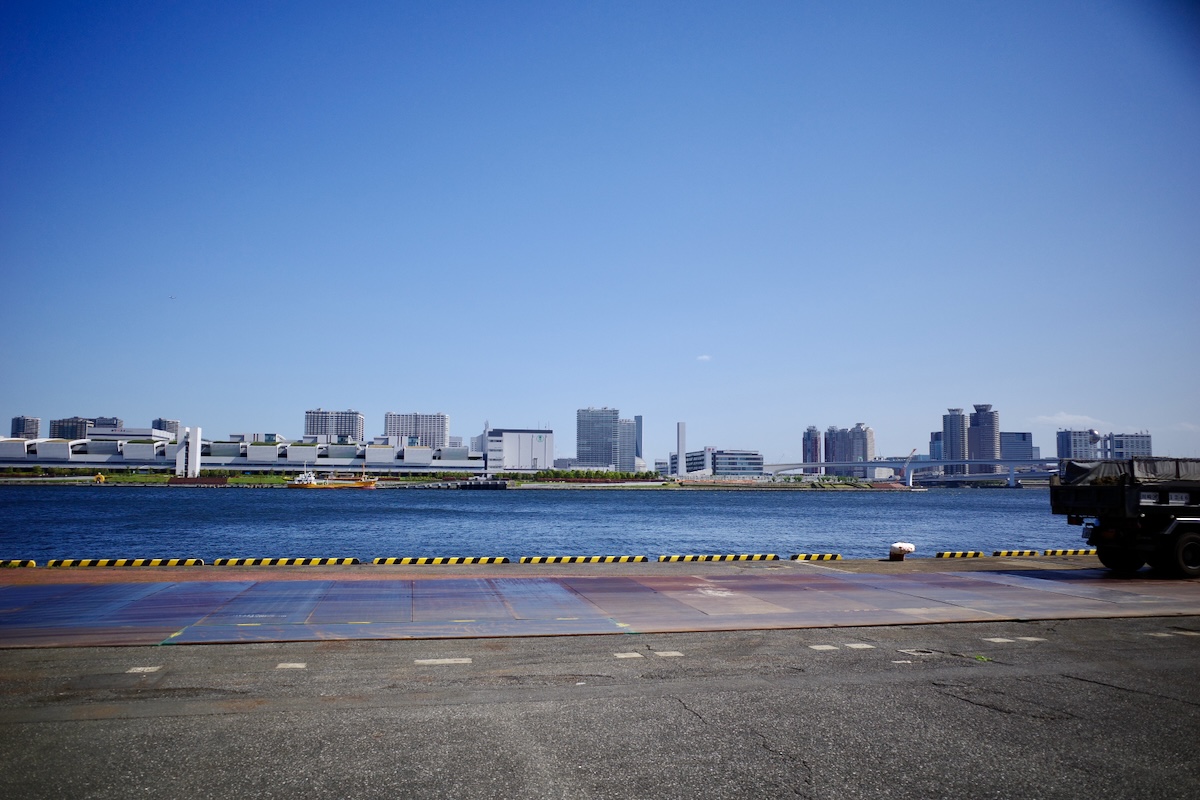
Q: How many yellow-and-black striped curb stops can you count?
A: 10